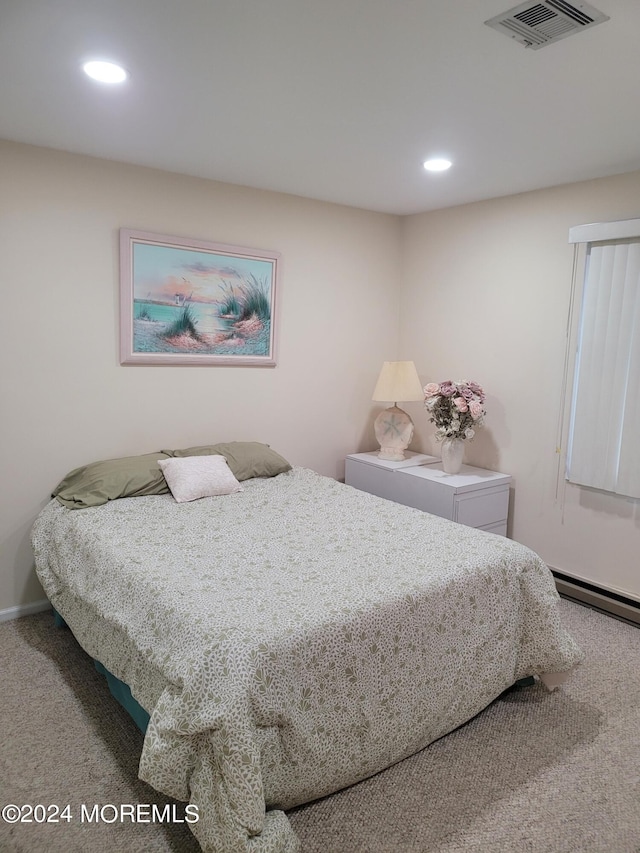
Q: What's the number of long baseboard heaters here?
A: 1